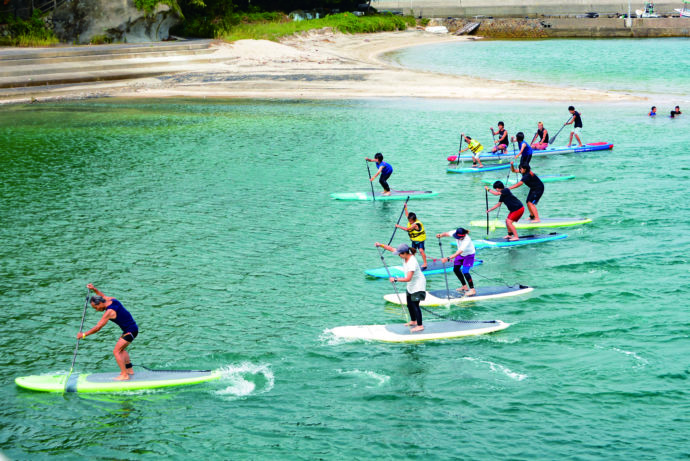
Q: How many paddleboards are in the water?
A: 10